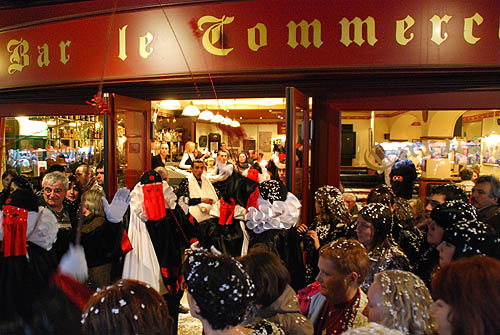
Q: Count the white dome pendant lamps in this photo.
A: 6